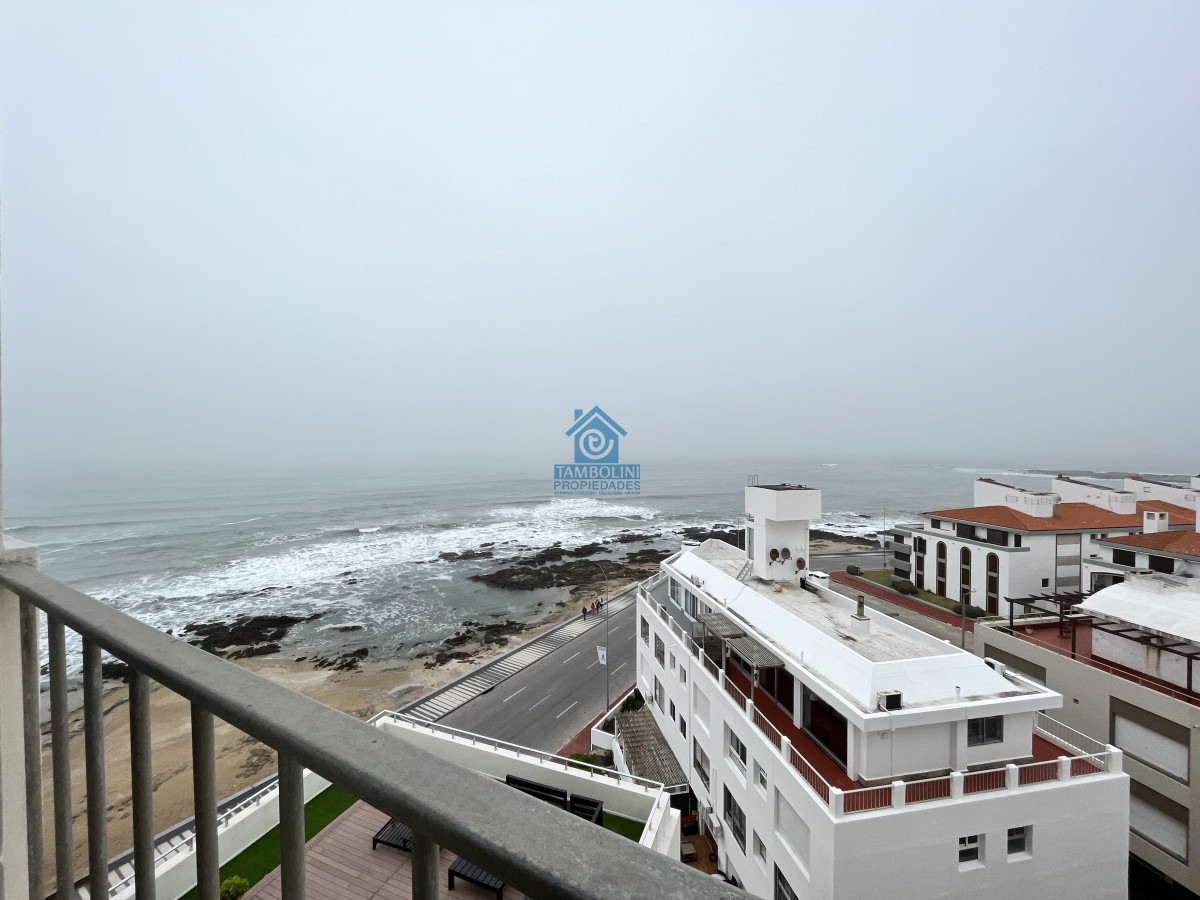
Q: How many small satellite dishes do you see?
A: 3